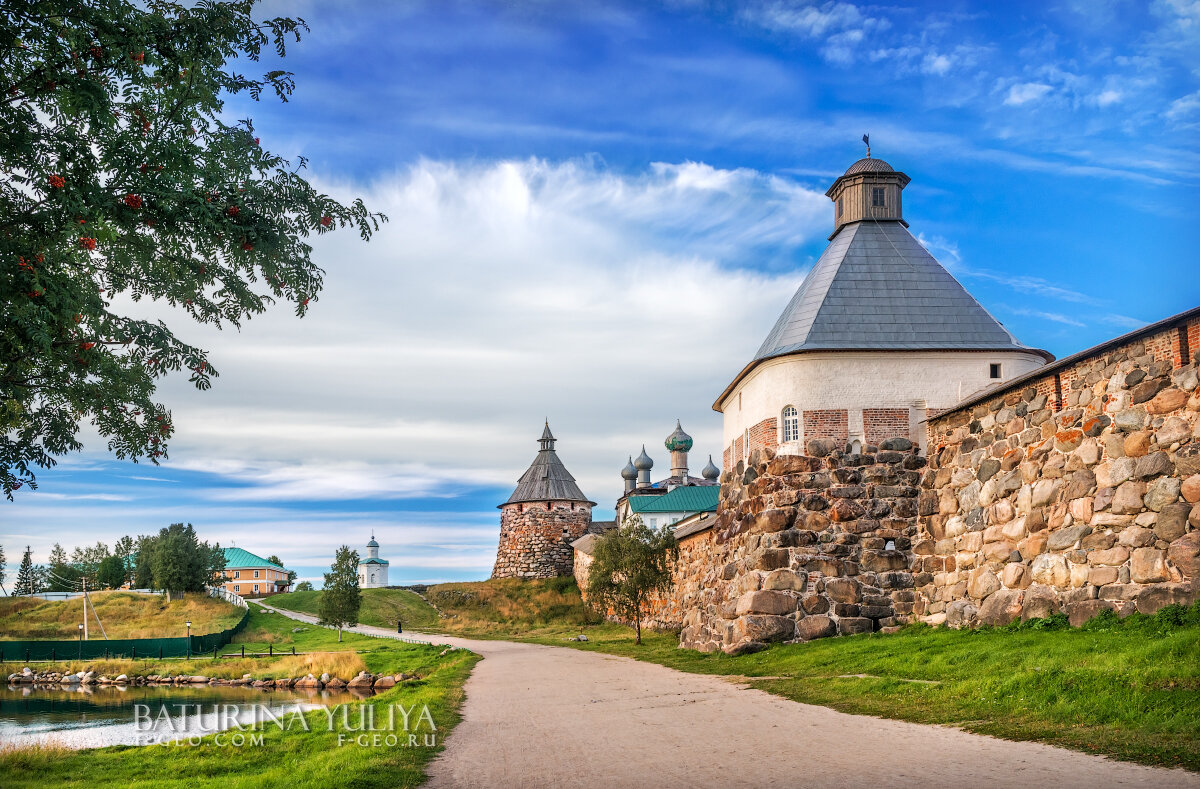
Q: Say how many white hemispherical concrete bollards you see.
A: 0